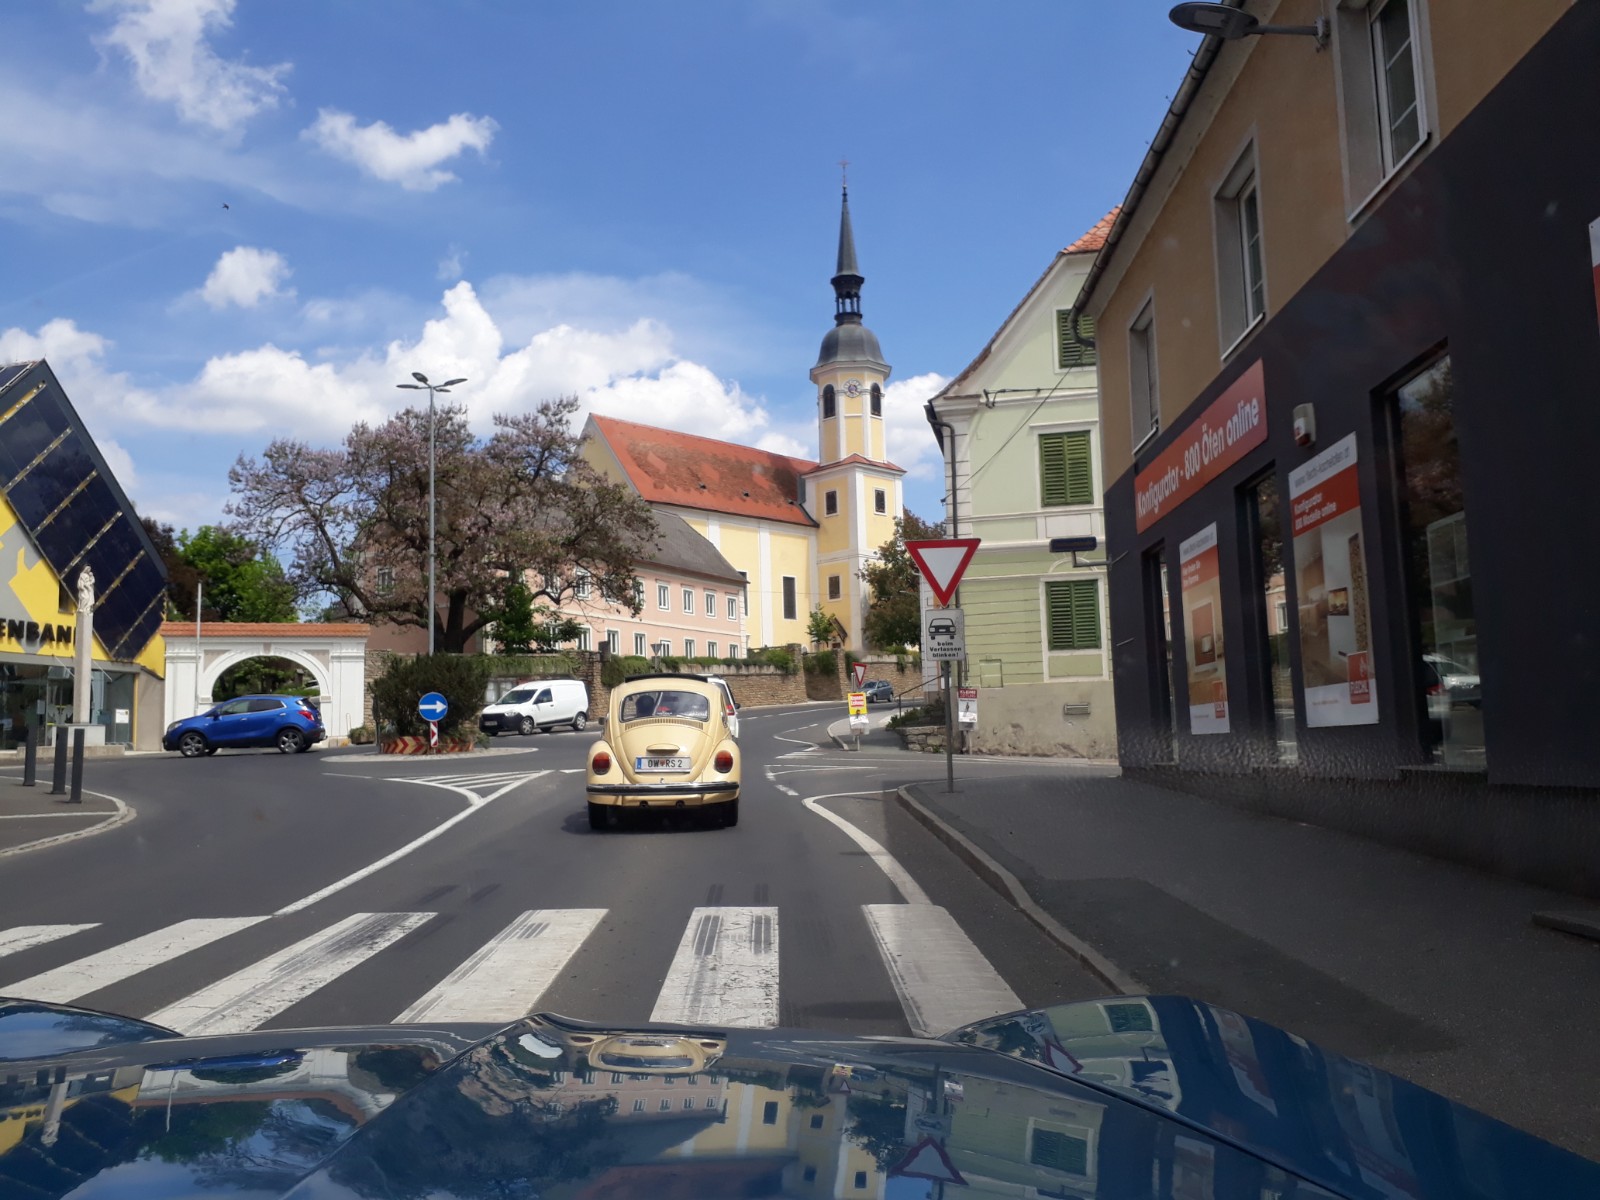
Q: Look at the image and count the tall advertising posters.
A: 2